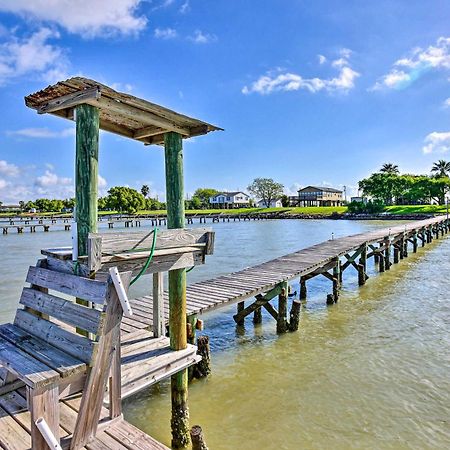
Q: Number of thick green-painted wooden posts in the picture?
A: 2